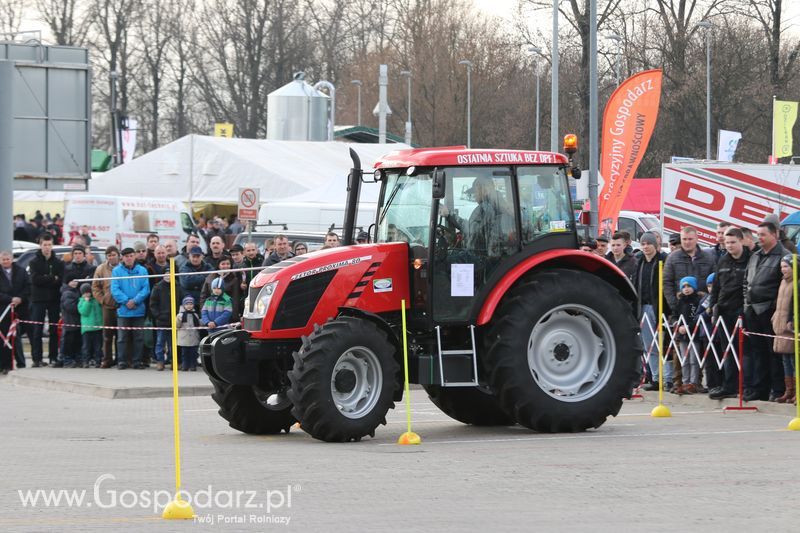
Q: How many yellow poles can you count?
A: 4